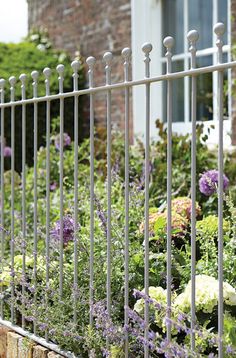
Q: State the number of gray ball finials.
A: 14